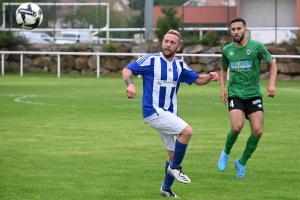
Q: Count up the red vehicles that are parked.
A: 0